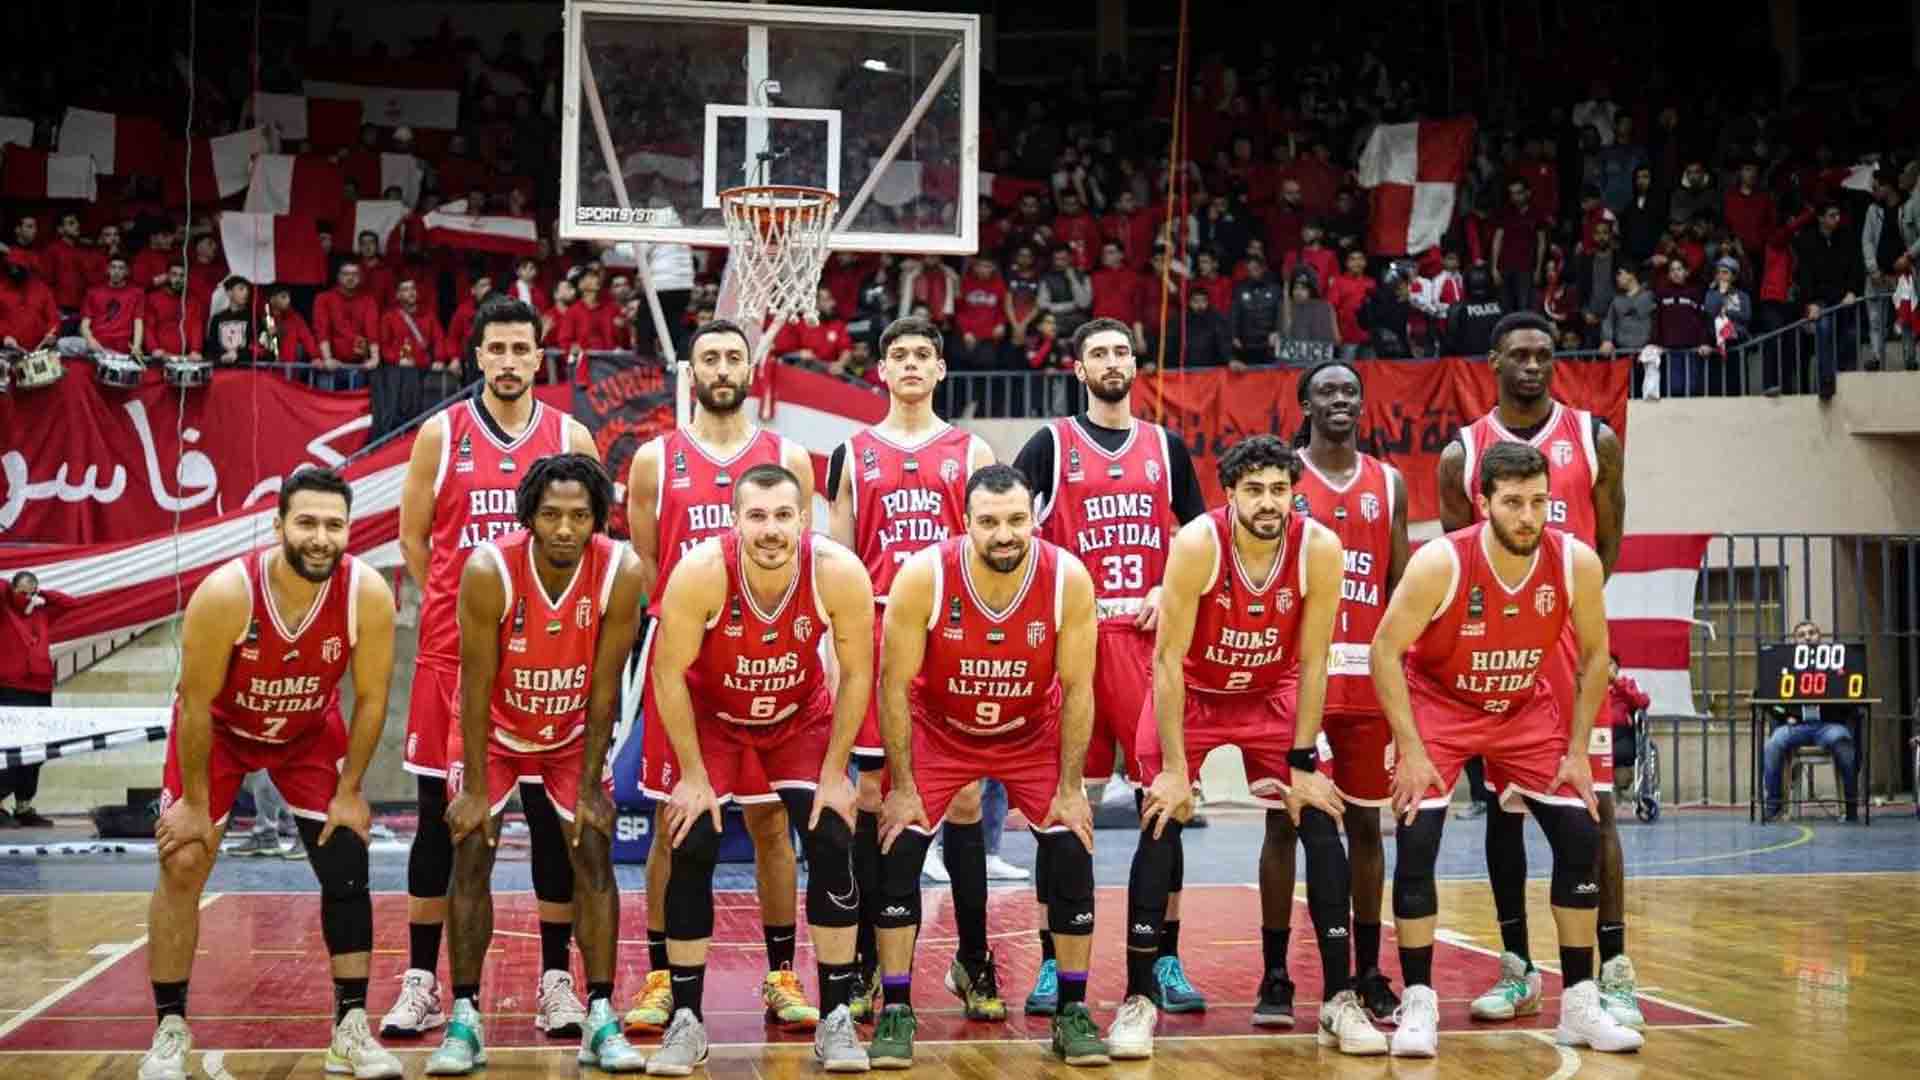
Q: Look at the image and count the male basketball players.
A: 12